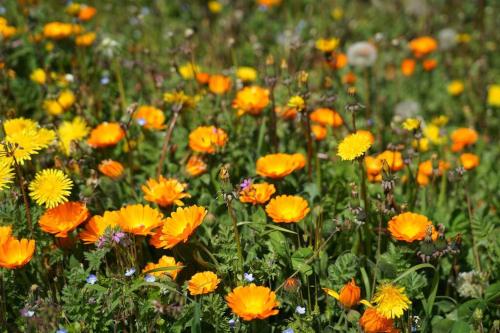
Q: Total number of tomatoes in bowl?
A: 0